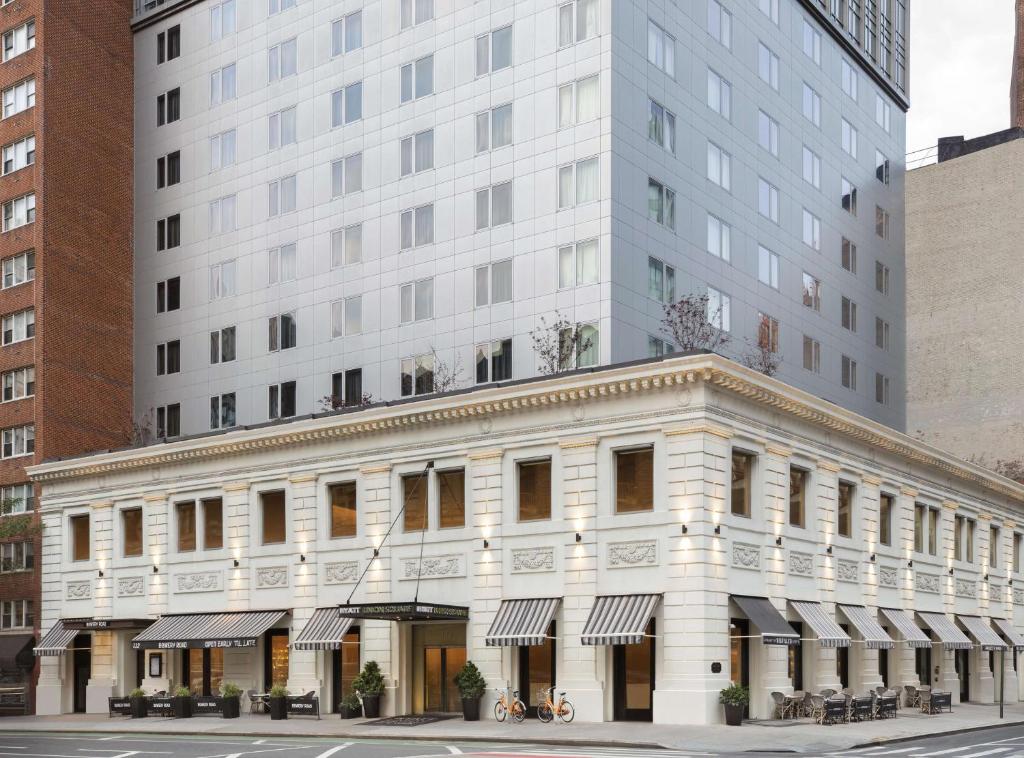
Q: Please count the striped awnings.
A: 11